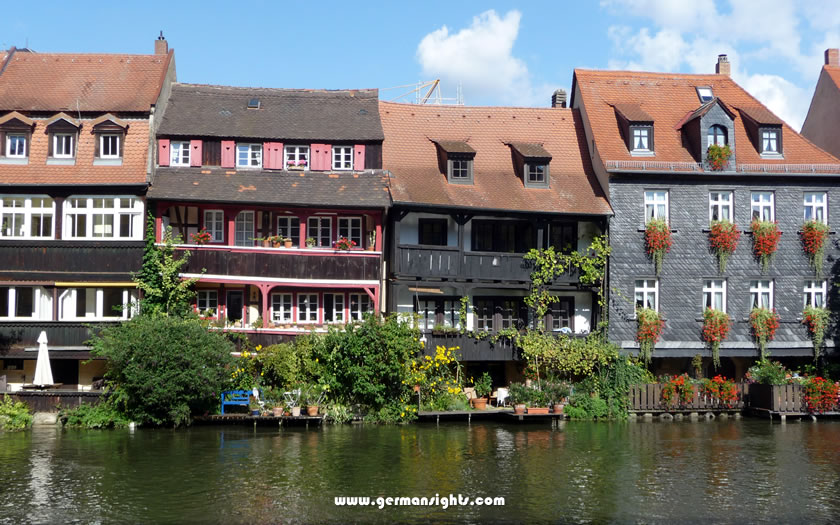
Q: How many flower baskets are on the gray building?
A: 9